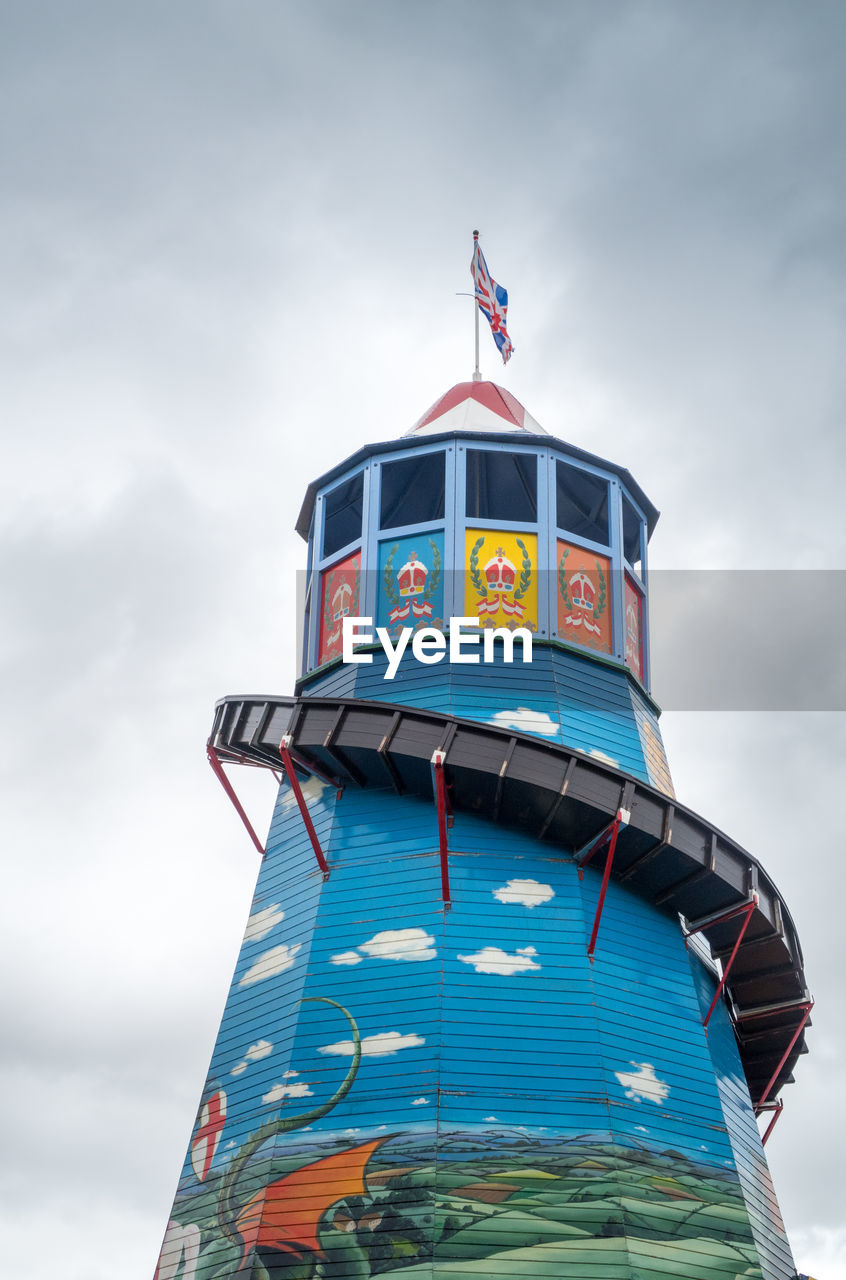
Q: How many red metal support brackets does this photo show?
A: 7